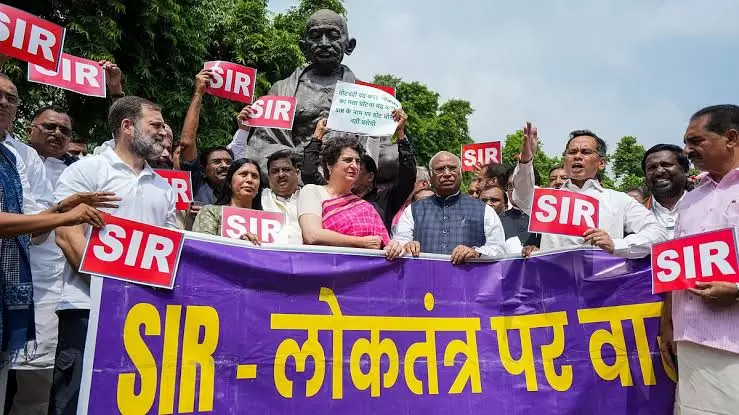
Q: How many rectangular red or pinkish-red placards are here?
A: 11